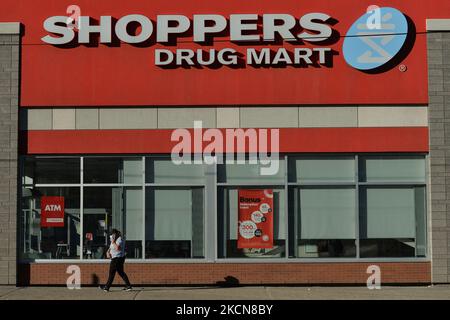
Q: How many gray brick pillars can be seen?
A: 2